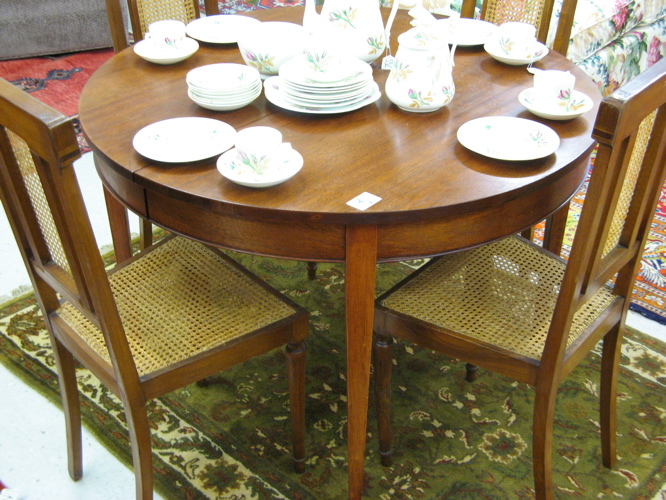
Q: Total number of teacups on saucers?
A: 4